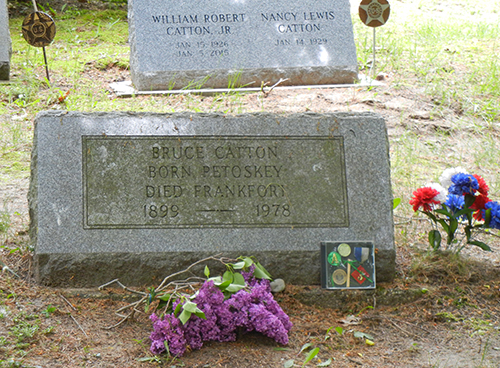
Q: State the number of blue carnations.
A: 3